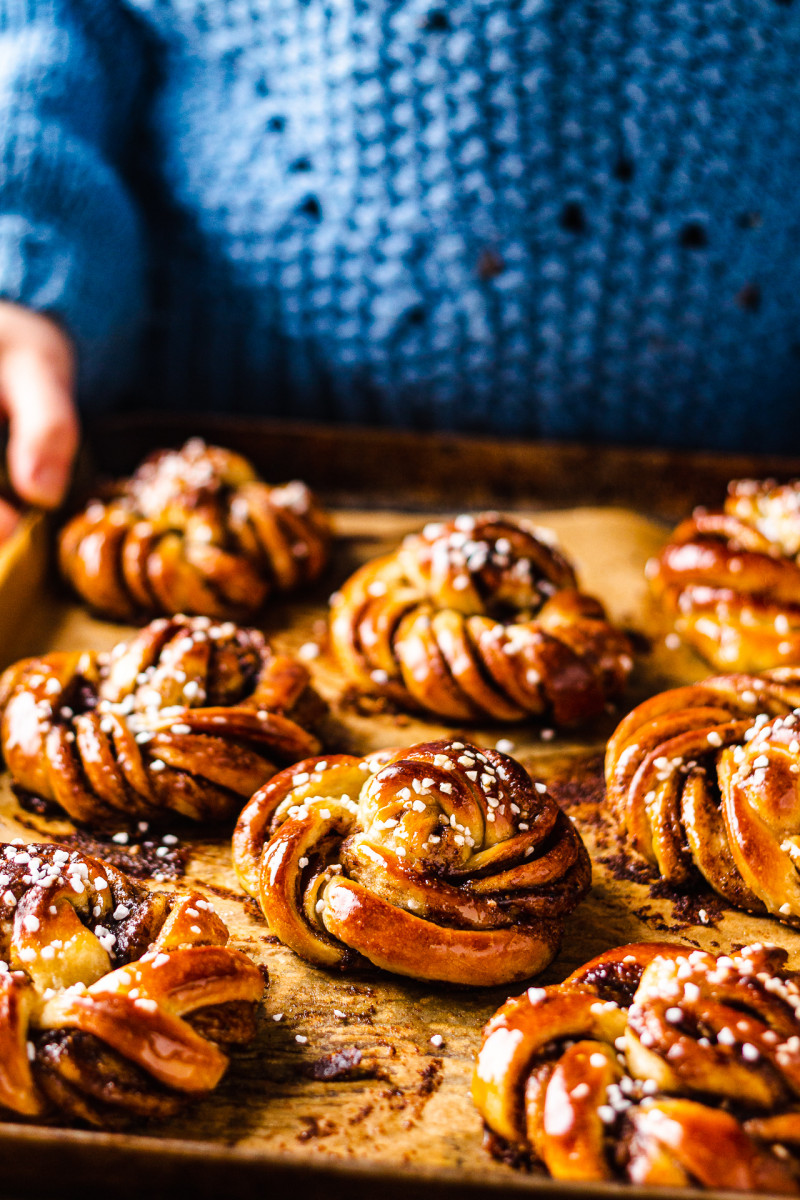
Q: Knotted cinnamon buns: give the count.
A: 8